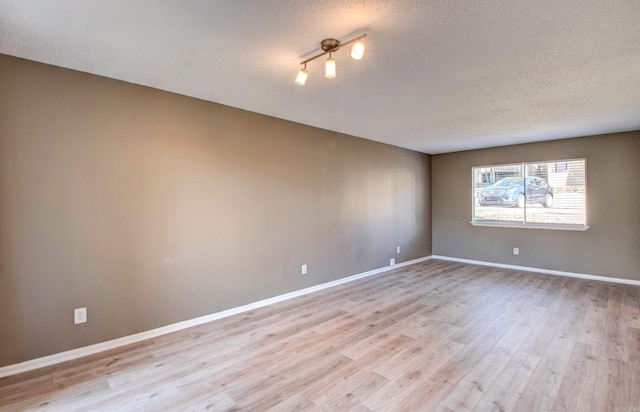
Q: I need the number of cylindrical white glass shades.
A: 3